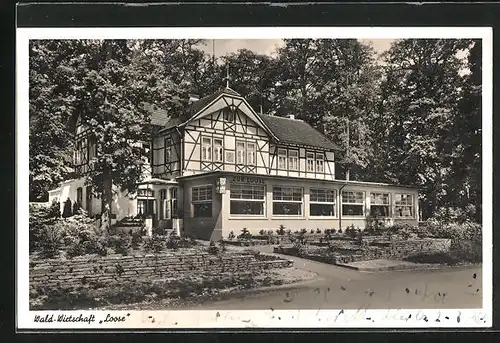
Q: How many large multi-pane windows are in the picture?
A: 7